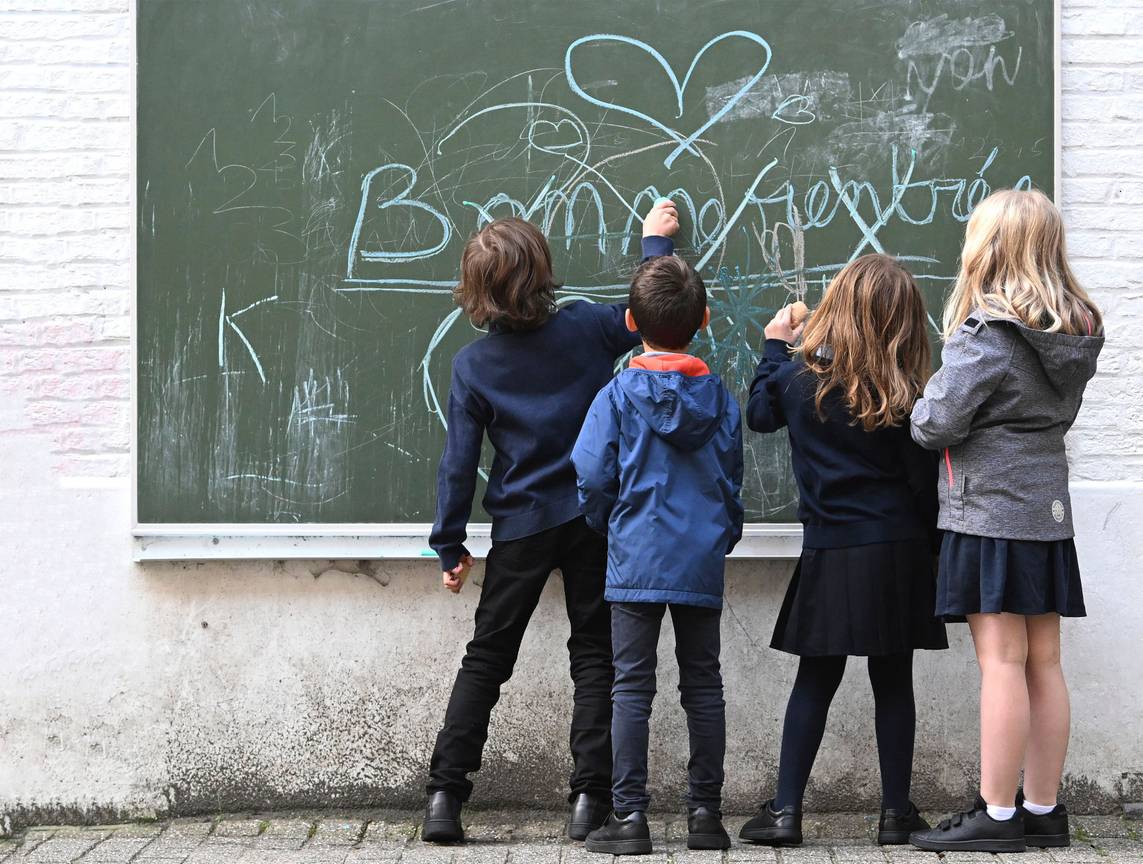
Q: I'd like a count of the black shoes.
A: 8